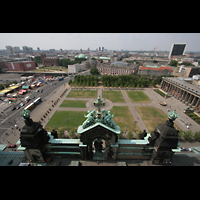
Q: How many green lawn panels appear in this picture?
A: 7